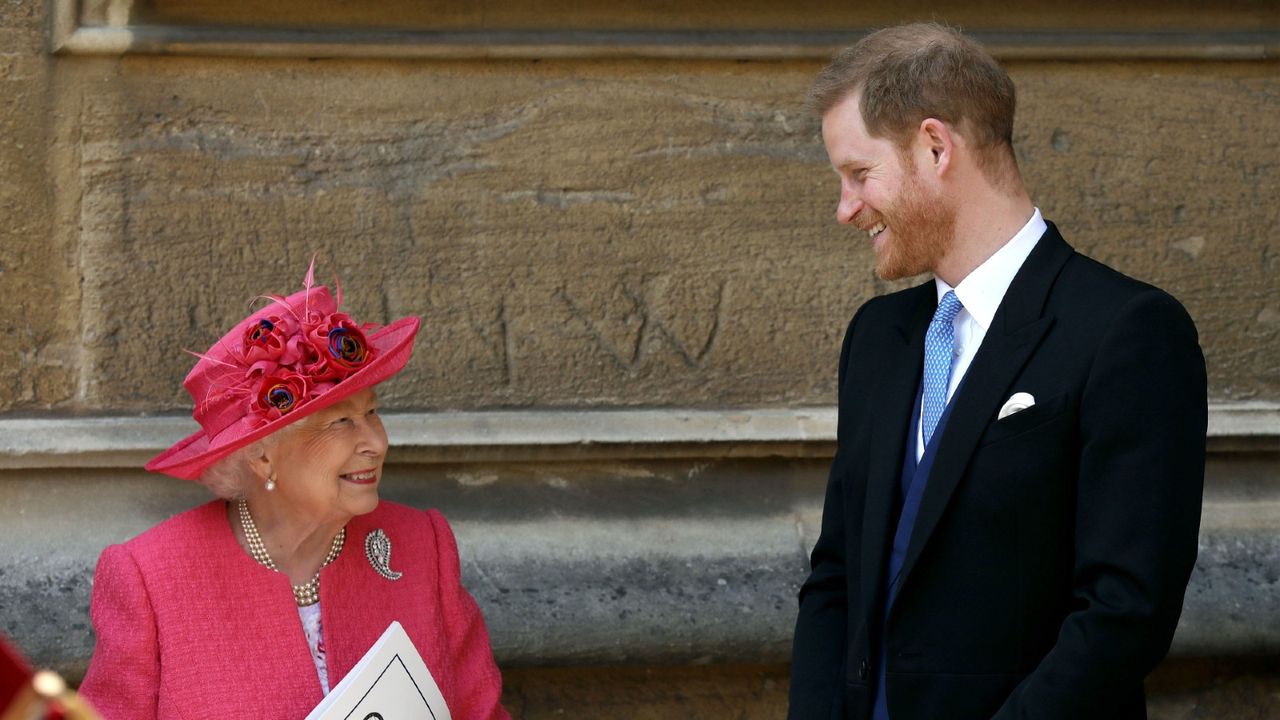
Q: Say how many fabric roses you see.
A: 3